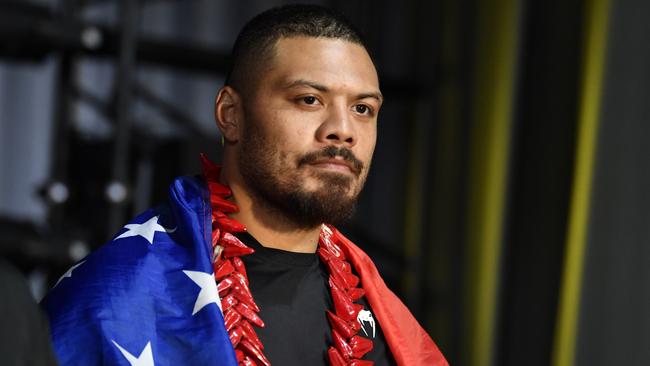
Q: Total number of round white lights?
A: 4